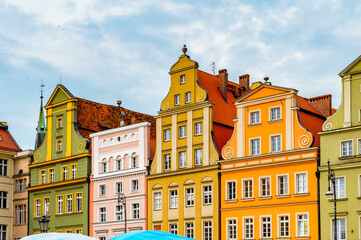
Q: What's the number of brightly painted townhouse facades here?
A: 5